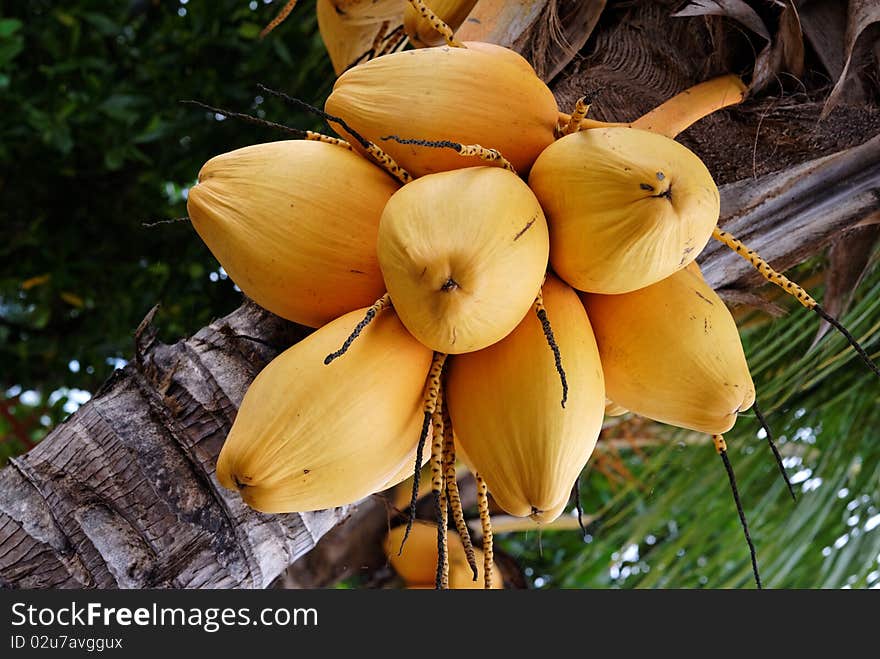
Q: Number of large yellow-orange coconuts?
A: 7